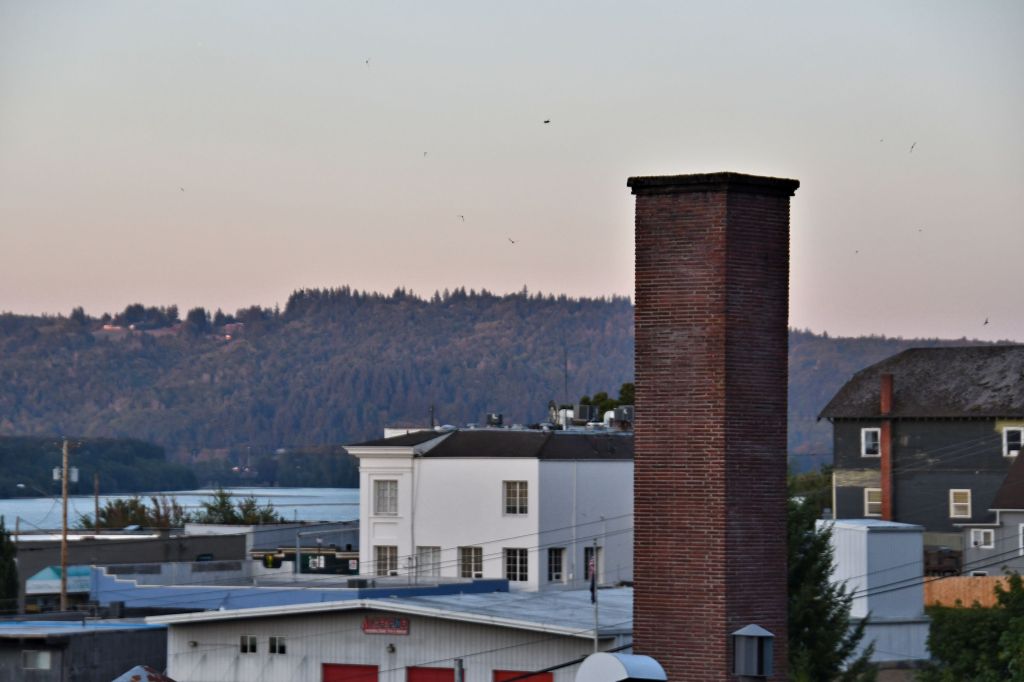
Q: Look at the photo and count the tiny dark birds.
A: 11